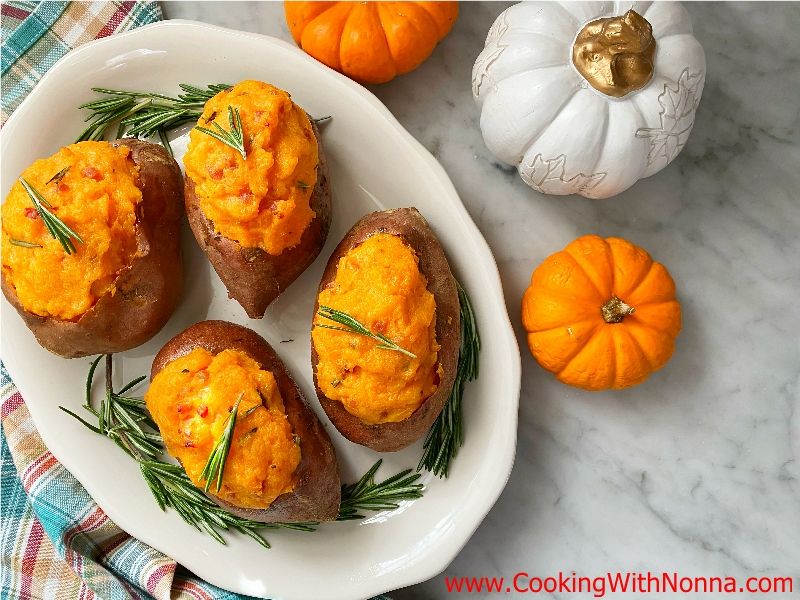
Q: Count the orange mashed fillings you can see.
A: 4